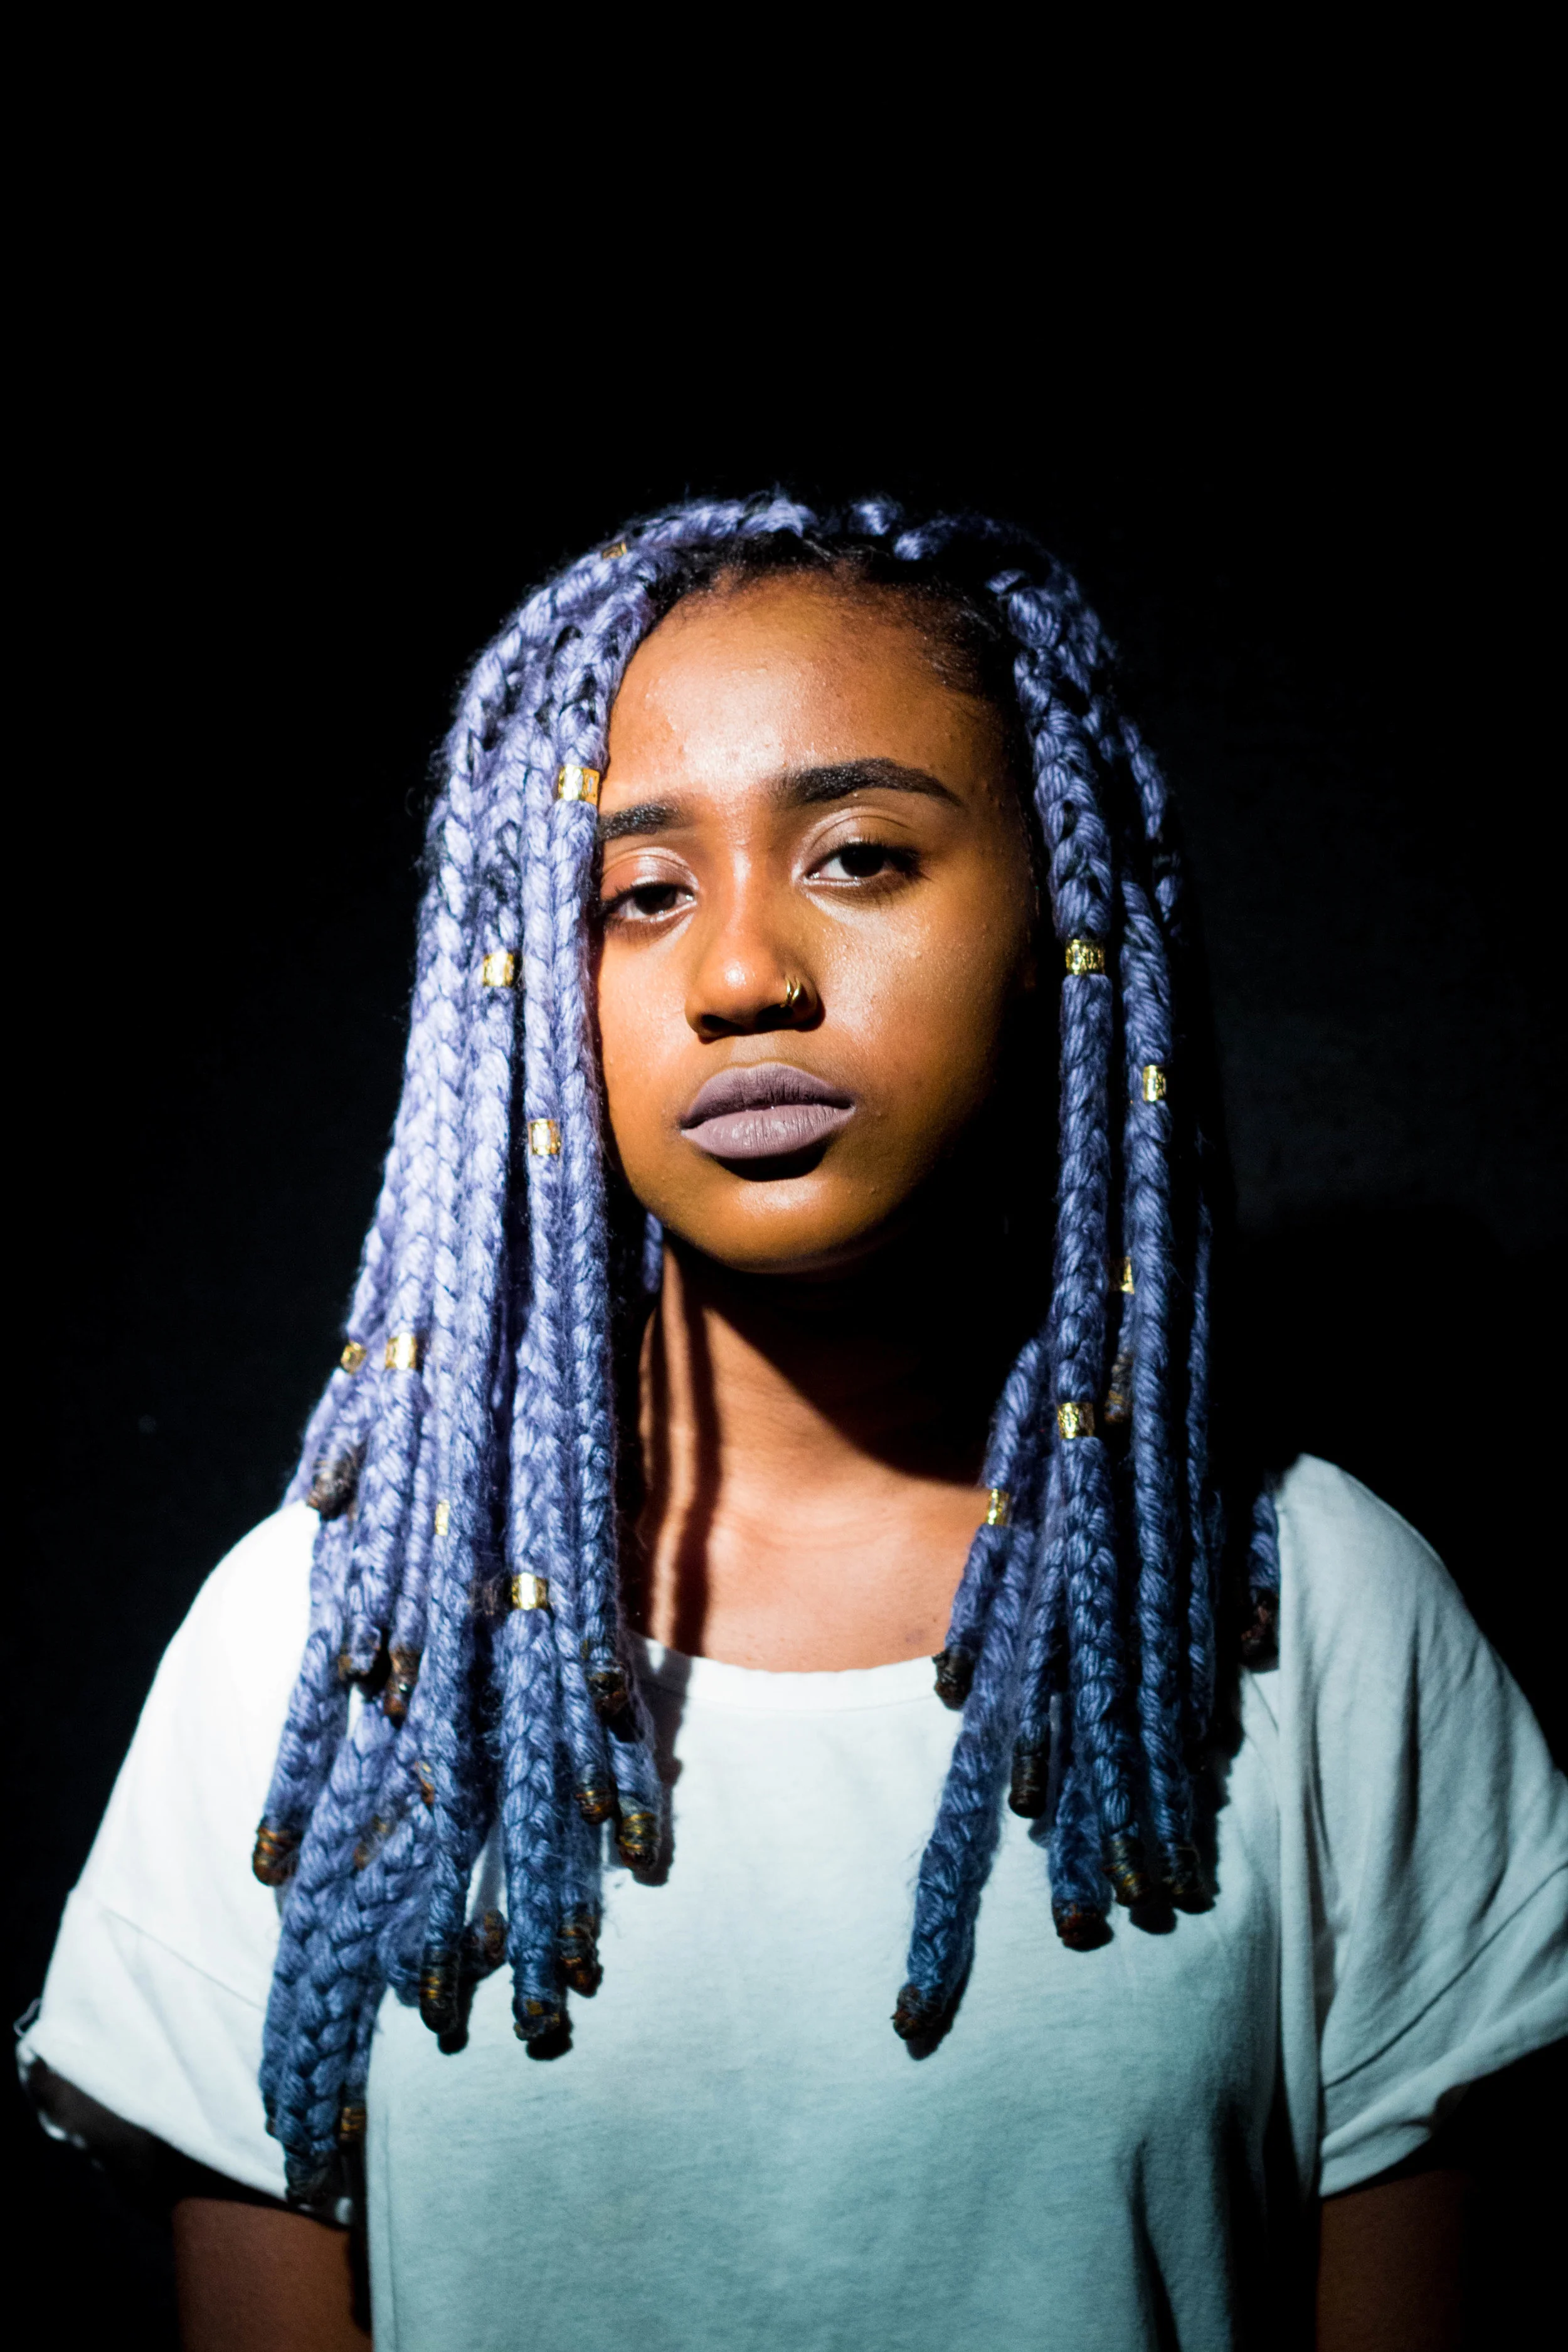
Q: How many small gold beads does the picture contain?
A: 13